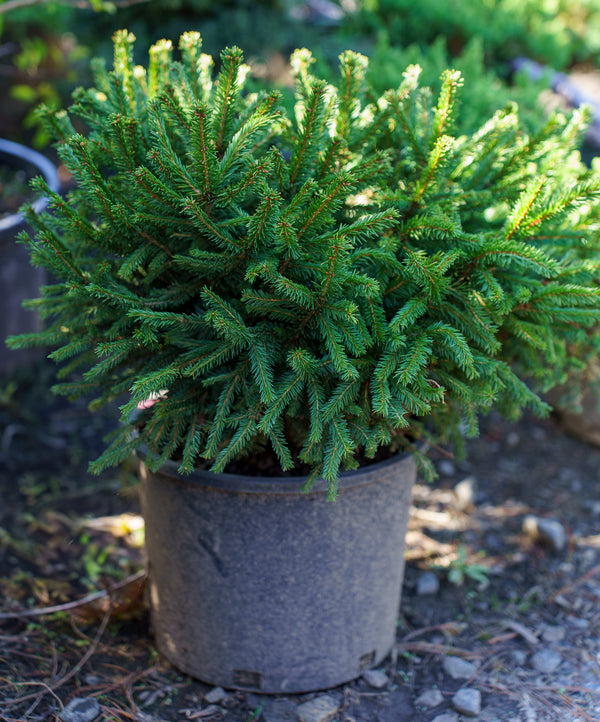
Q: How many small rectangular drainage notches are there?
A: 2